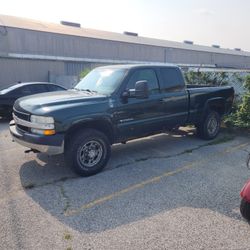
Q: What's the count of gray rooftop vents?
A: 5